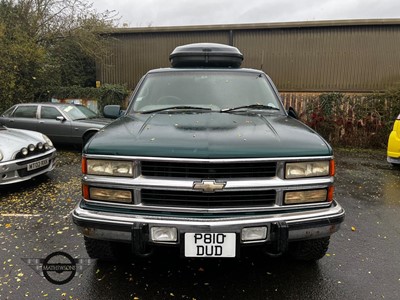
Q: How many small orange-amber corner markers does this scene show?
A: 4